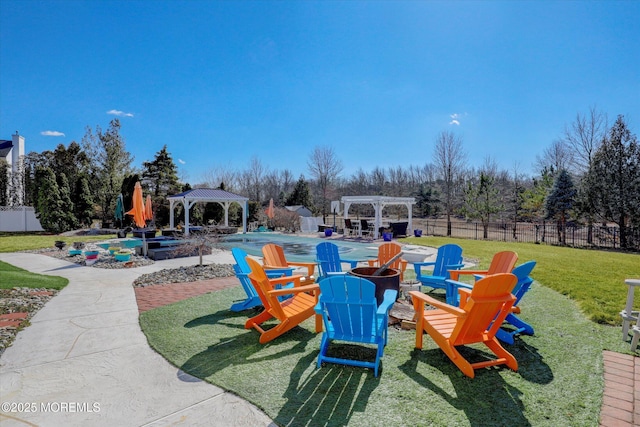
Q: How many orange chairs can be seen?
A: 5